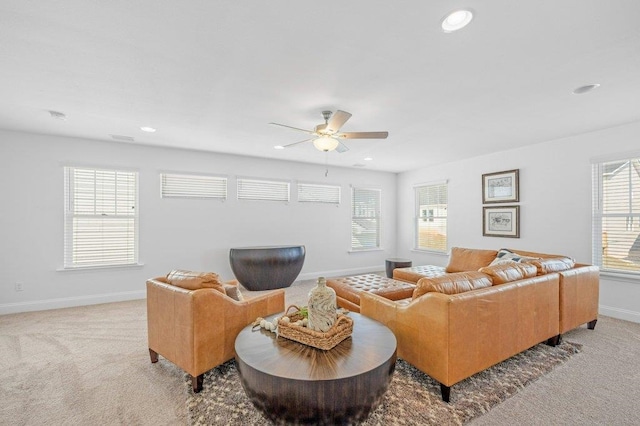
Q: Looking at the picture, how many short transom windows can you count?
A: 3